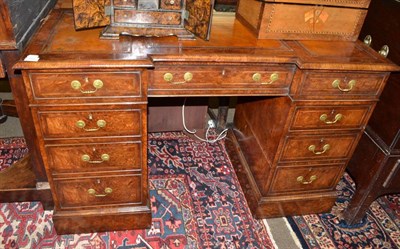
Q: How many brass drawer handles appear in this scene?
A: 10